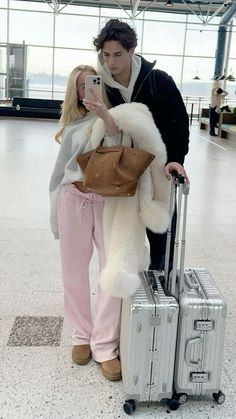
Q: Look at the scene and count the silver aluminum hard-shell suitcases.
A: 2